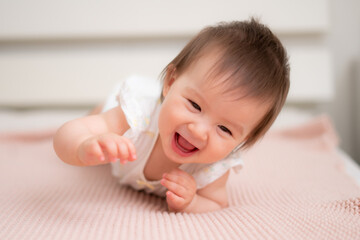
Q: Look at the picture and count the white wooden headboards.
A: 1